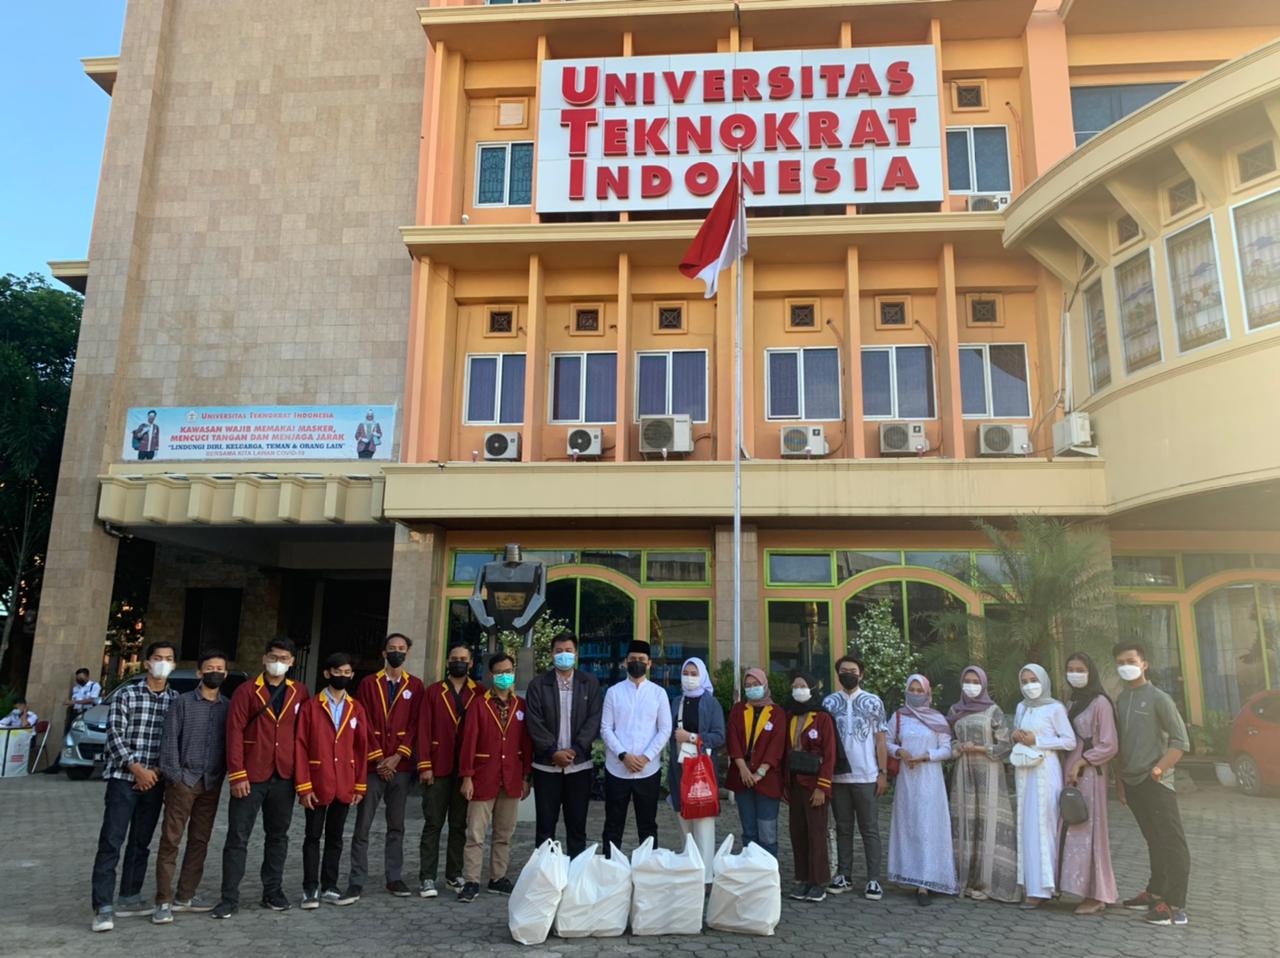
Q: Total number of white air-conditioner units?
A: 8